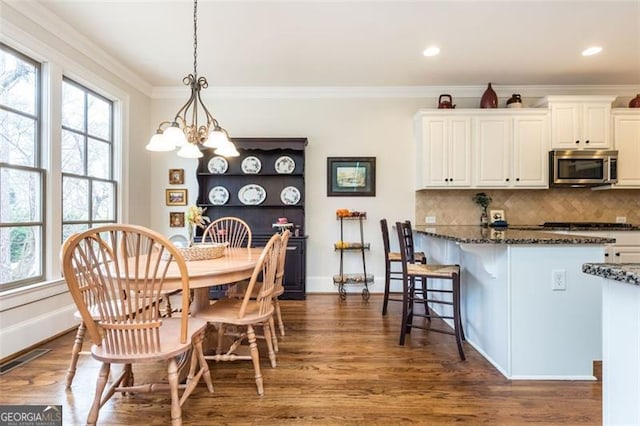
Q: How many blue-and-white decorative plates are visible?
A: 6